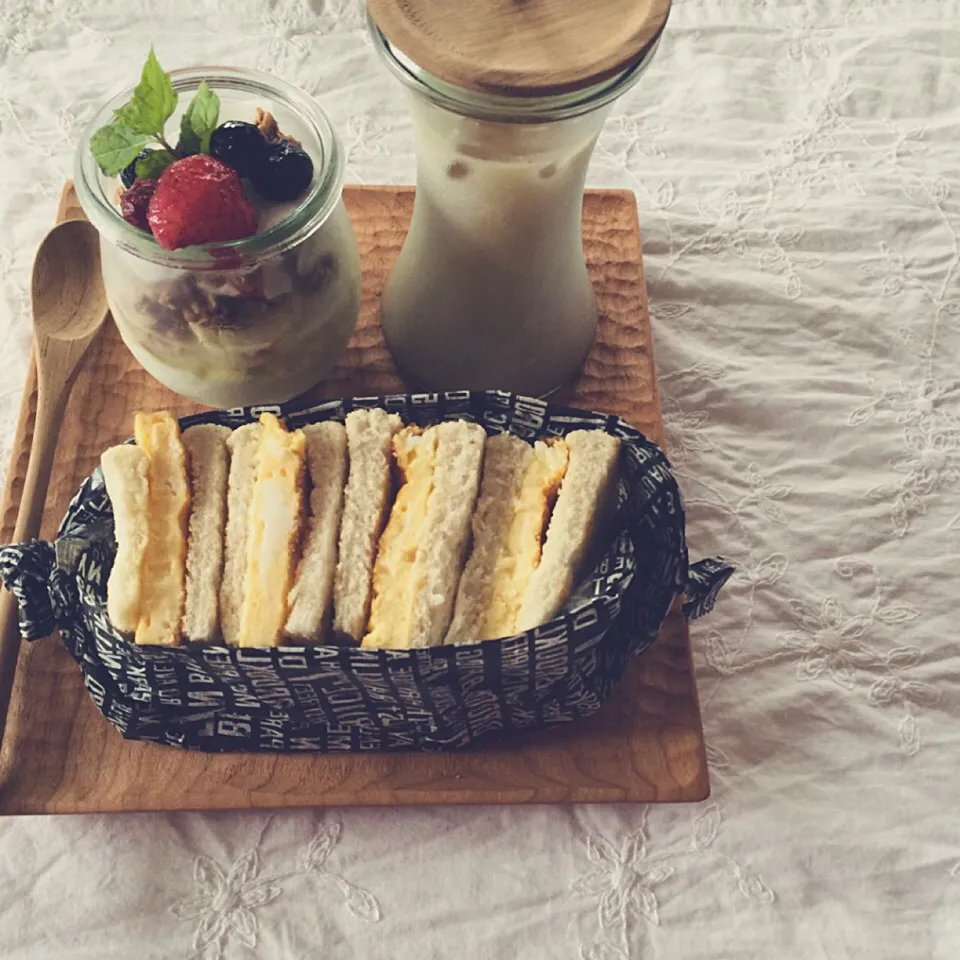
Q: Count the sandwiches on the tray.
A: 4